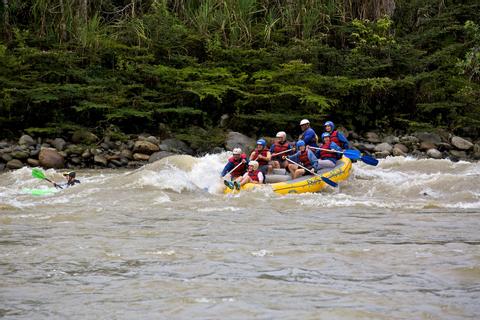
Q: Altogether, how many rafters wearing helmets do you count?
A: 8